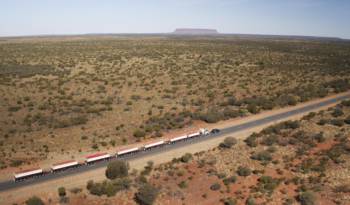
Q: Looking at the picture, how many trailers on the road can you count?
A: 7